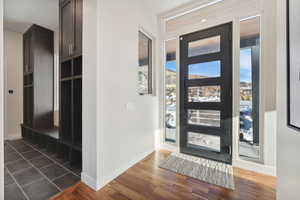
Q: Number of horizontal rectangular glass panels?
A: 5